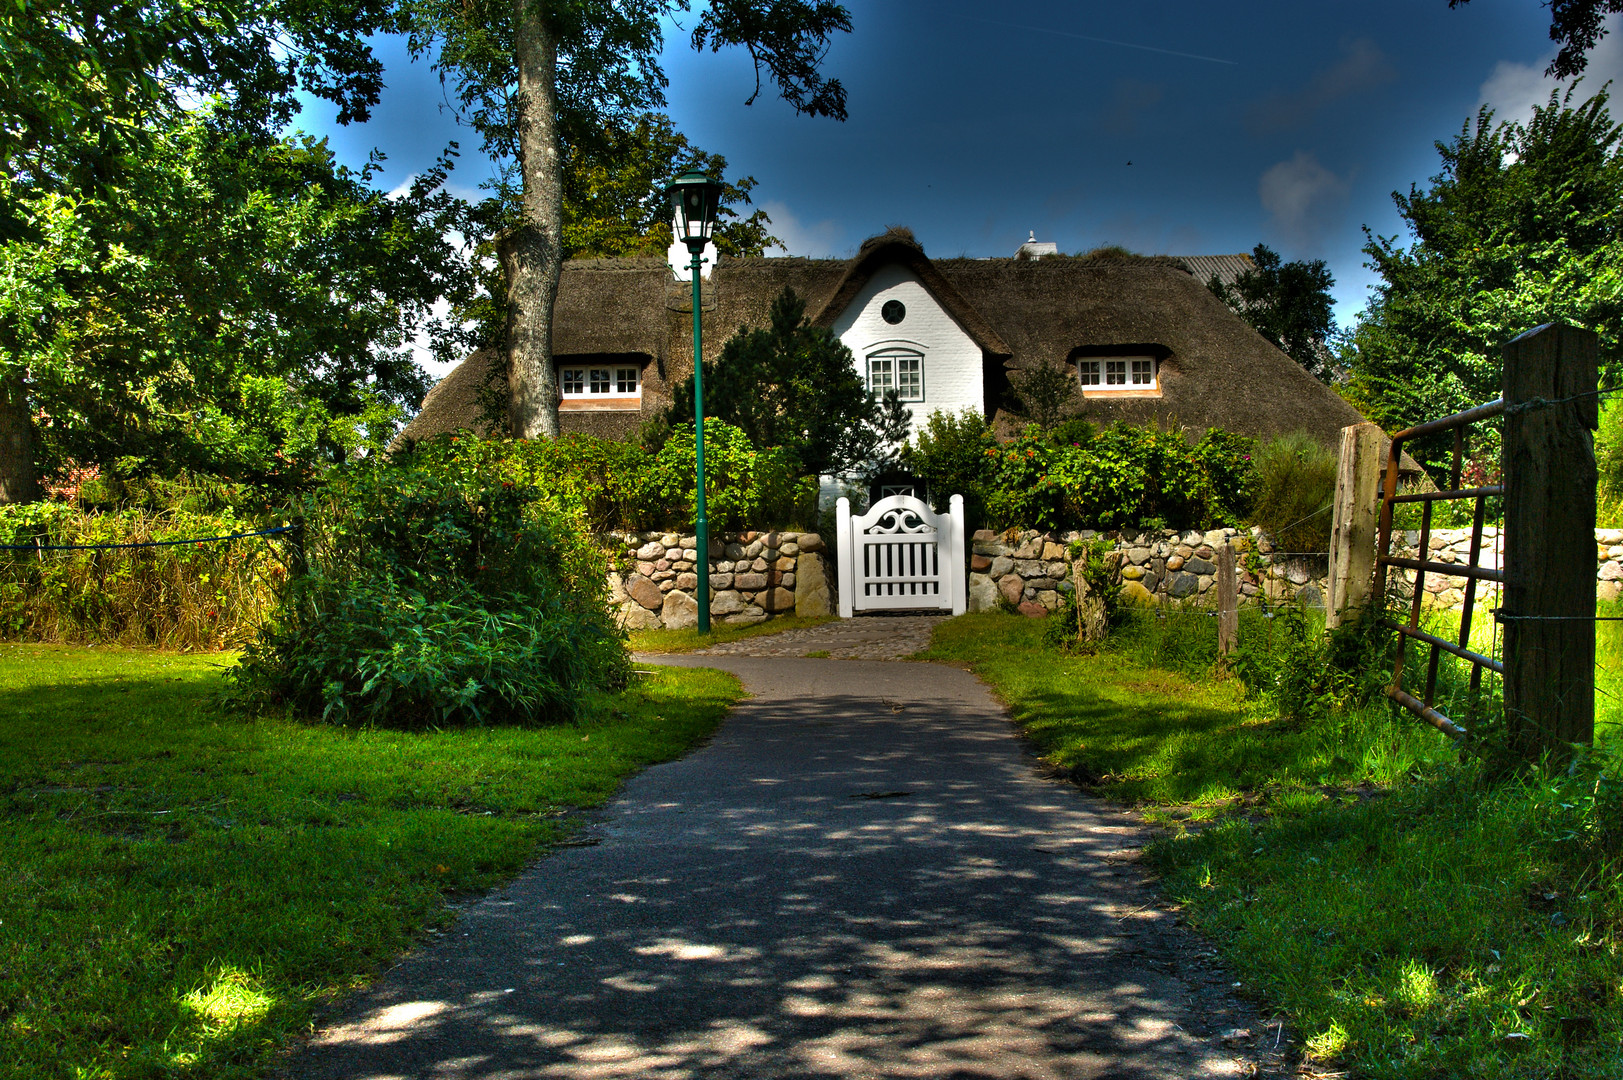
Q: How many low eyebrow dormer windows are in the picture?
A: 2